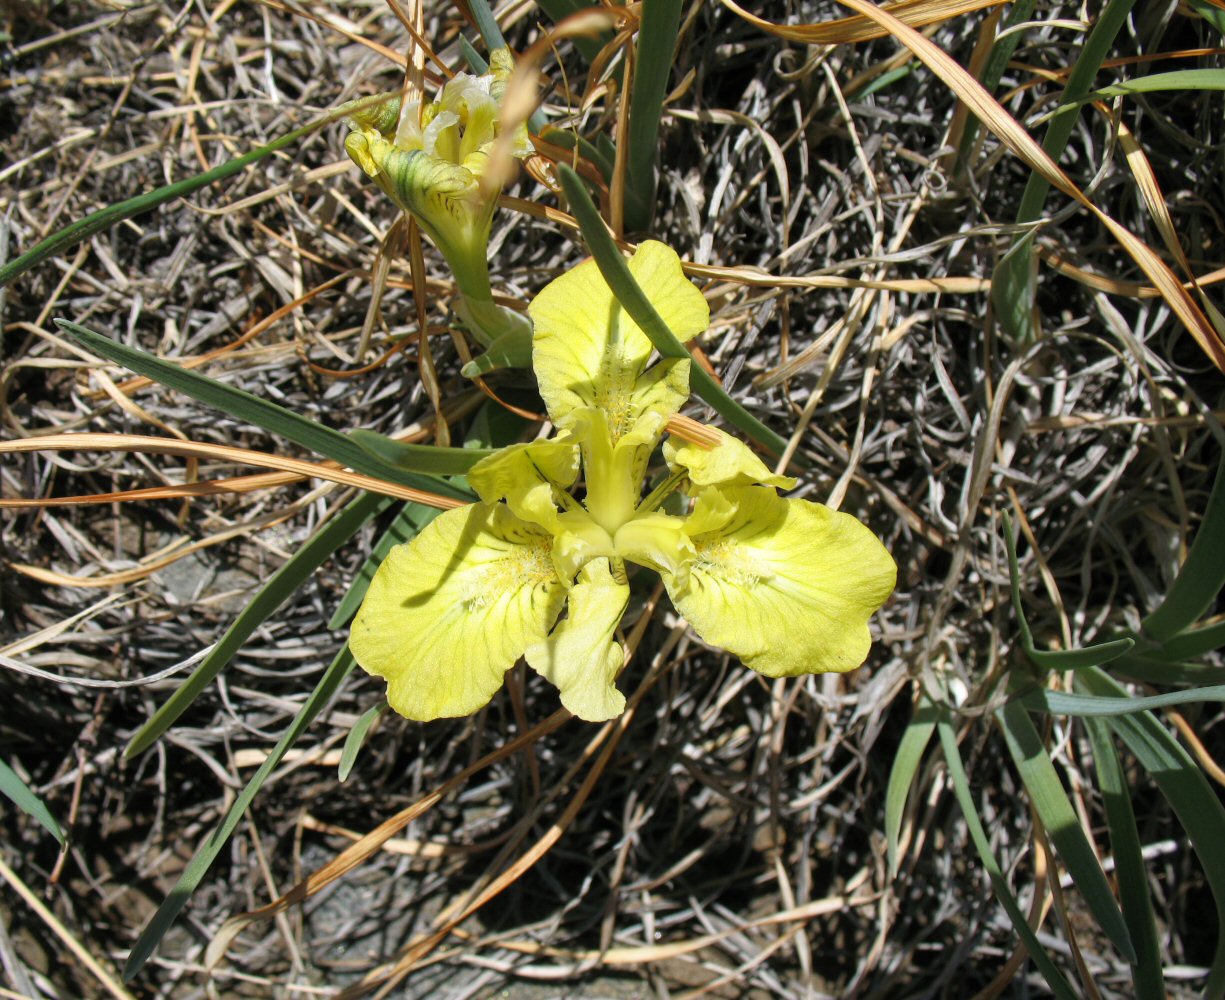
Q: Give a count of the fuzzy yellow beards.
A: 3